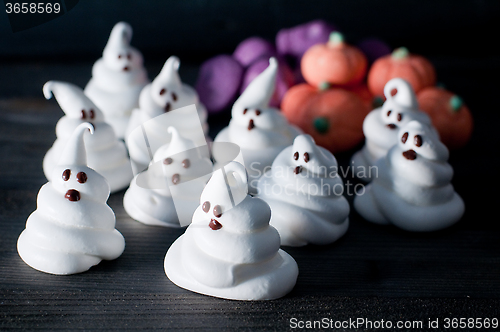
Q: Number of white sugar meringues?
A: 10